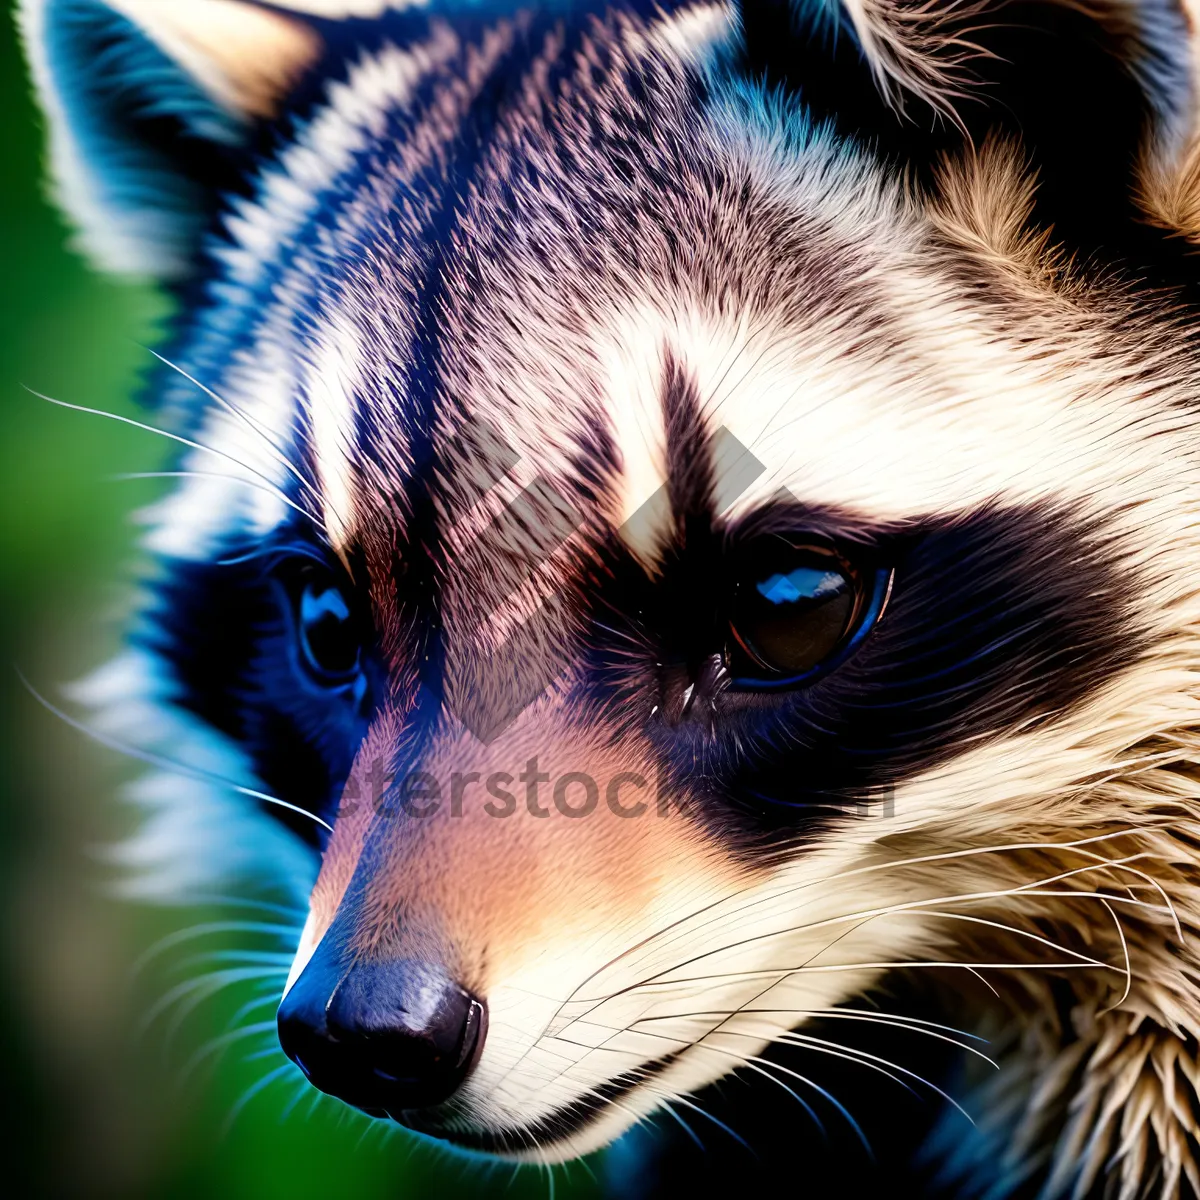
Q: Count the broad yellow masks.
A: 0